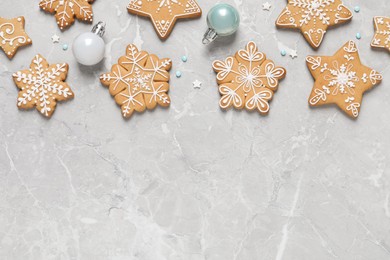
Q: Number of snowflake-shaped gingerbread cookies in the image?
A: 4